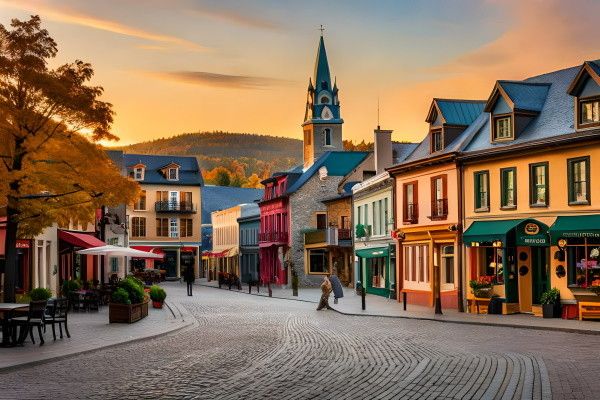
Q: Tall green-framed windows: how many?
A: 4